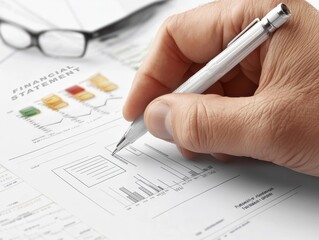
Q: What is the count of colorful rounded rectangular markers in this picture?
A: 7